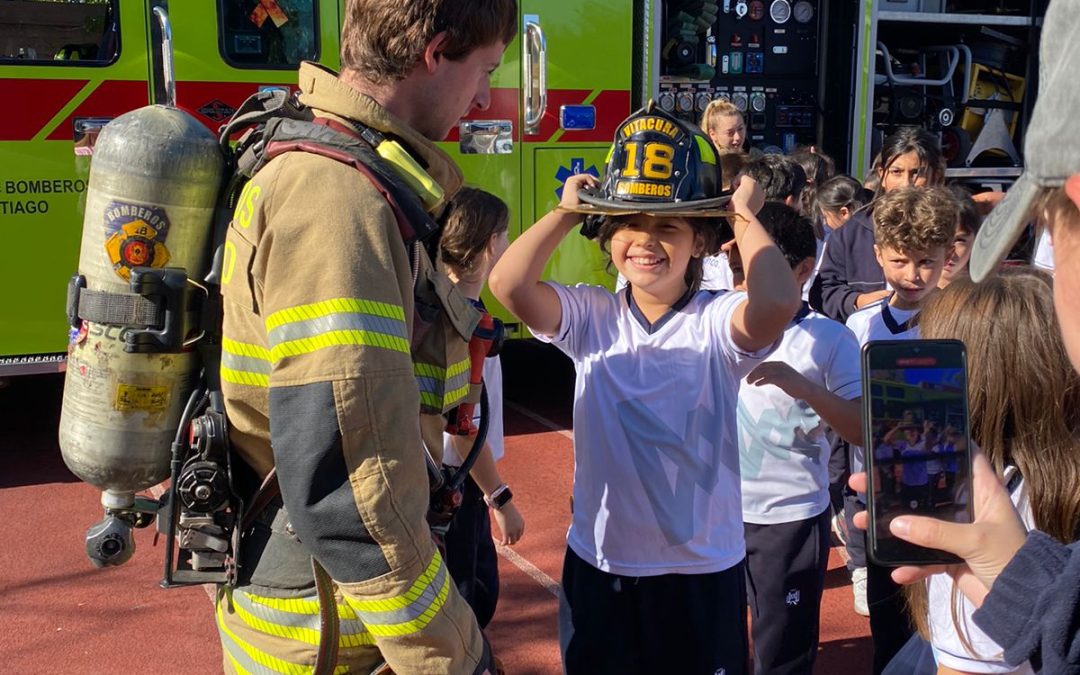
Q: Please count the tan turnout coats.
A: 1